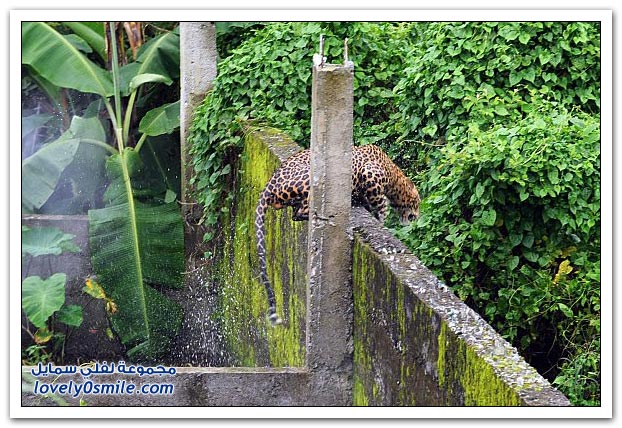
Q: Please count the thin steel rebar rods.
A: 2